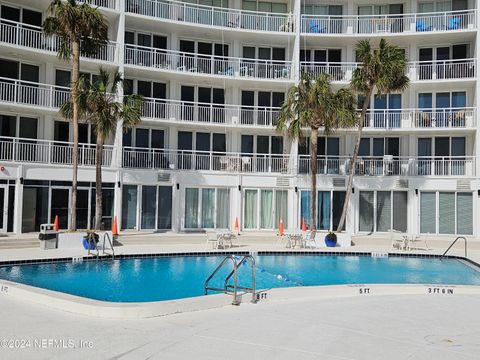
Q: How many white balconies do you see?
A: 12